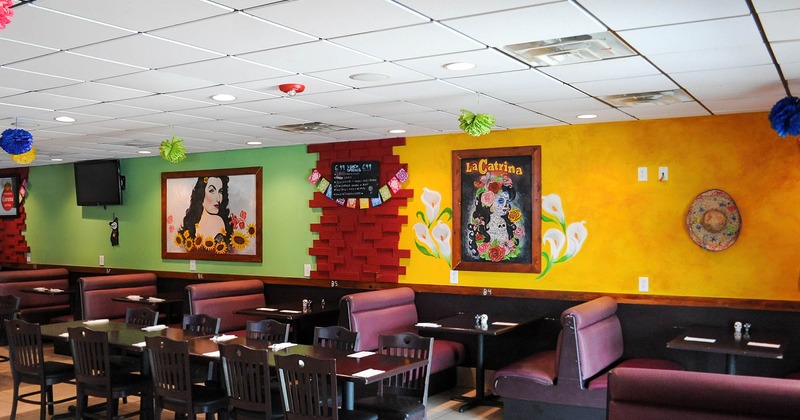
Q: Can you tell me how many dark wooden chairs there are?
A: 11